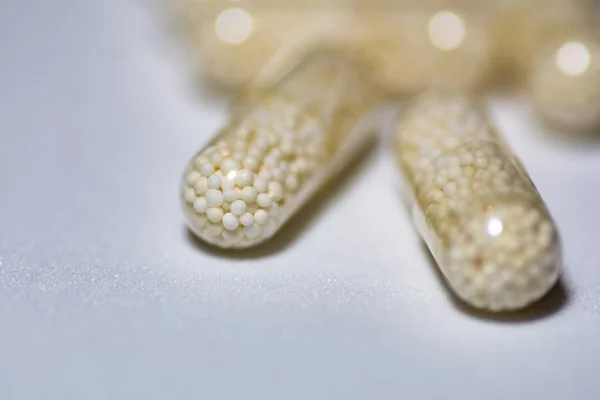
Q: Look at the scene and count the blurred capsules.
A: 3